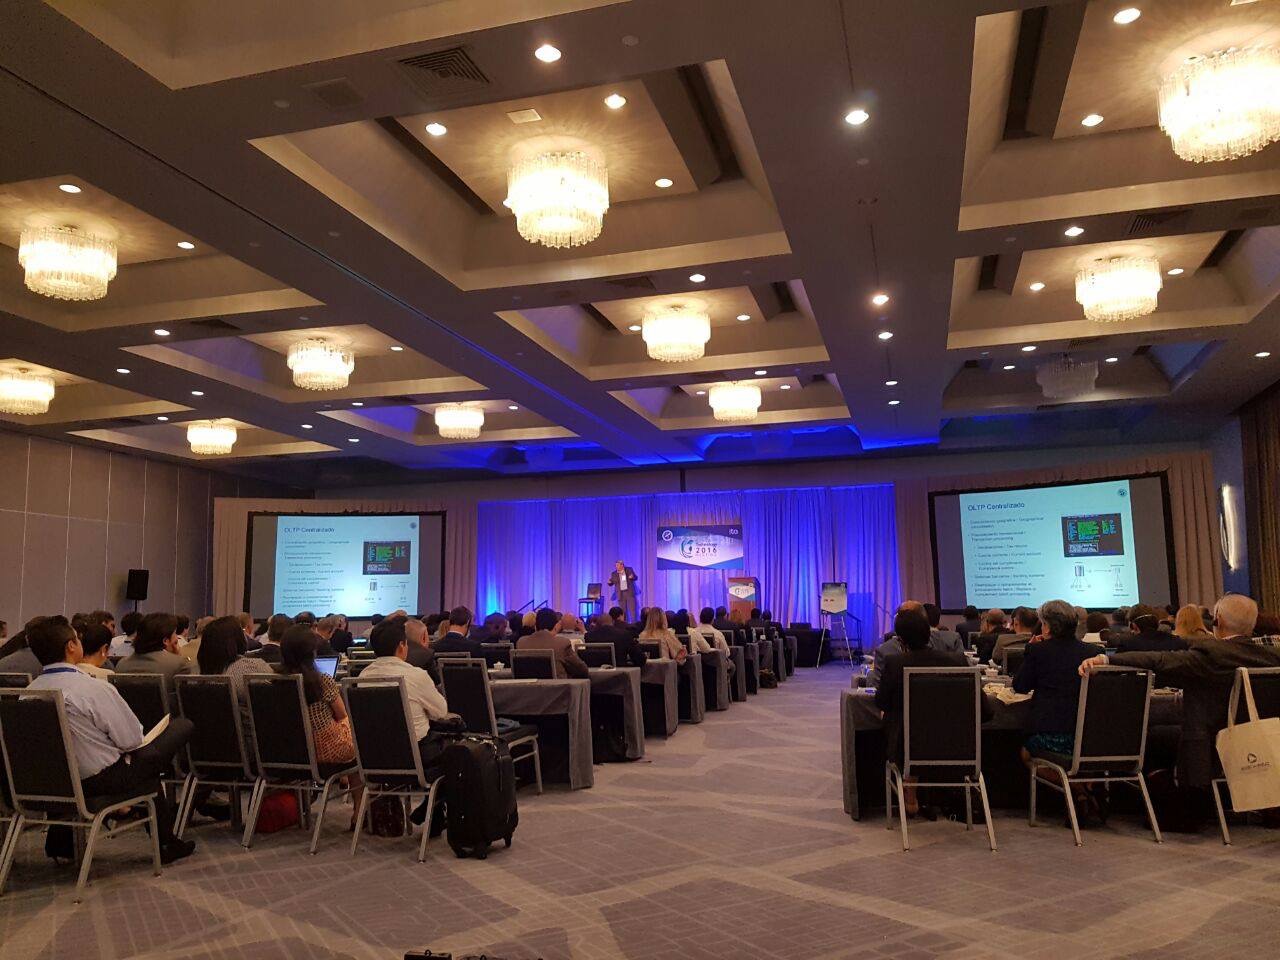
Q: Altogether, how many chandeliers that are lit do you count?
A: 10